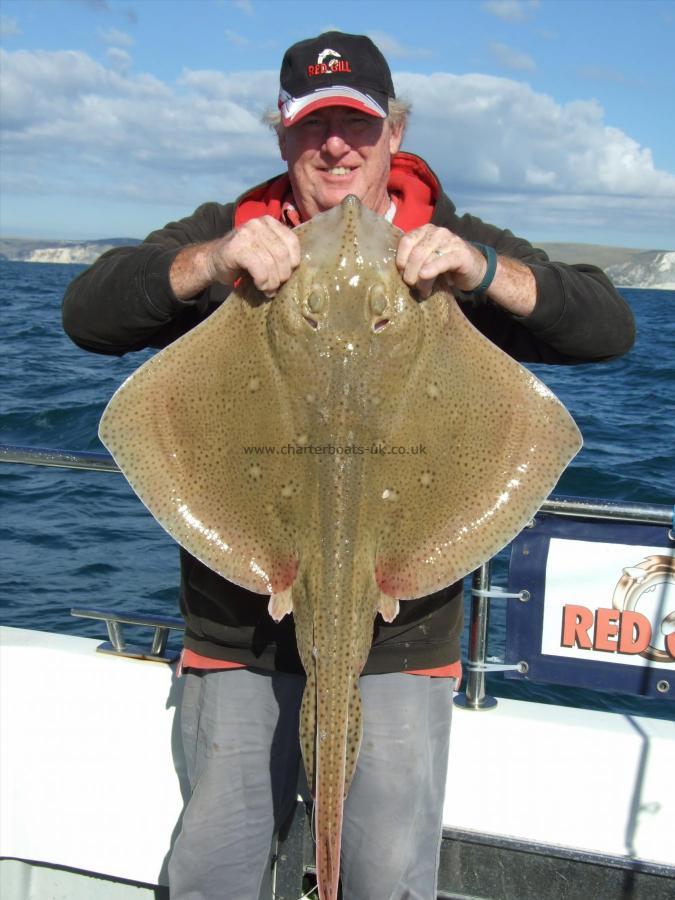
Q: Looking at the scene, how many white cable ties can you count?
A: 2